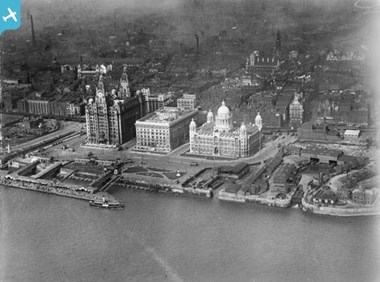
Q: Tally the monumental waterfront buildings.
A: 3